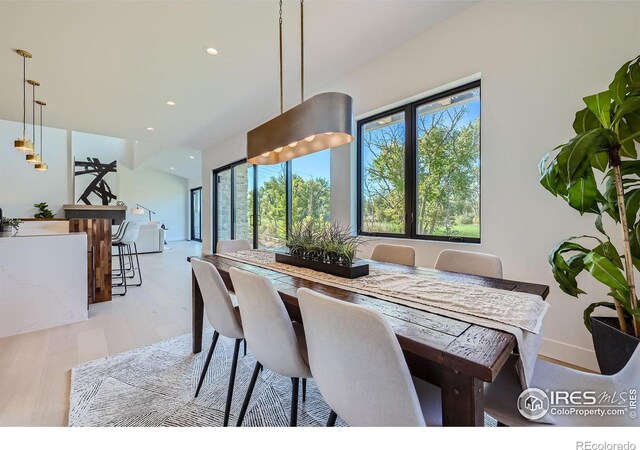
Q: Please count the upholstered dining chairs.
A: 7